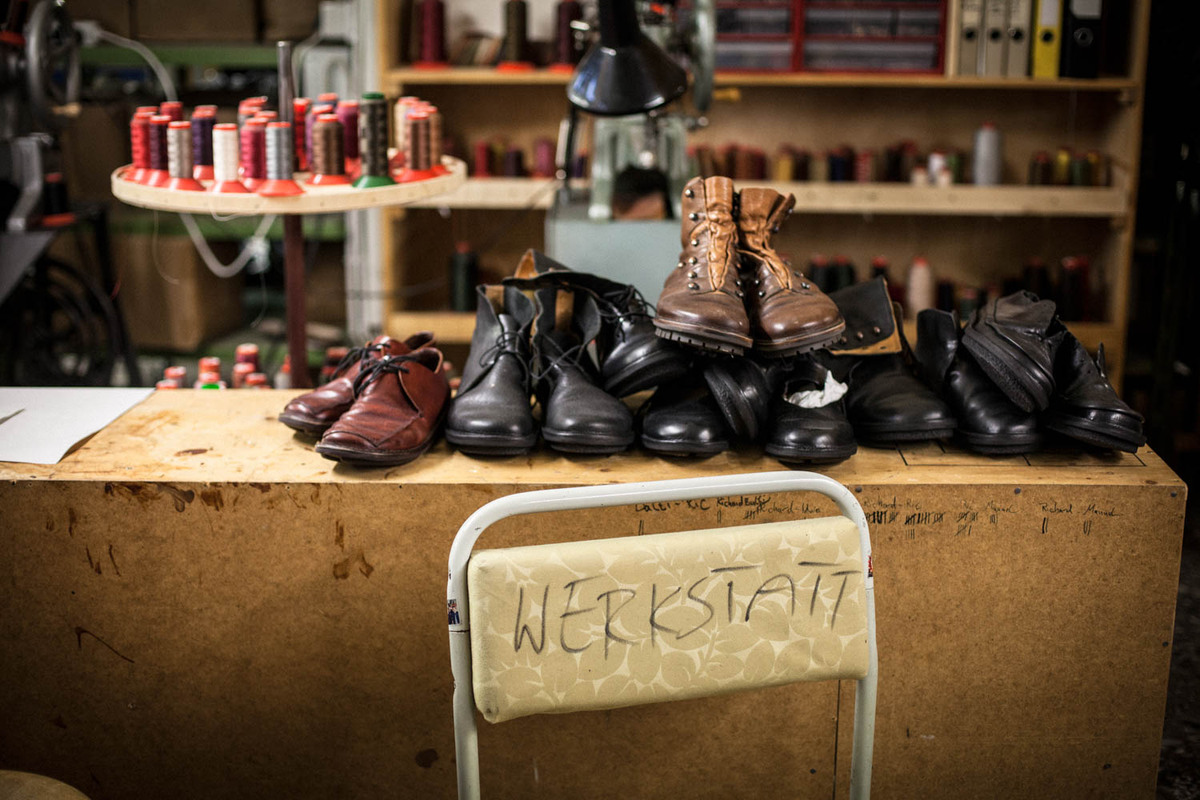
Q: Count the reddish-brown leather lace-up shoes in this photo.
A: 2